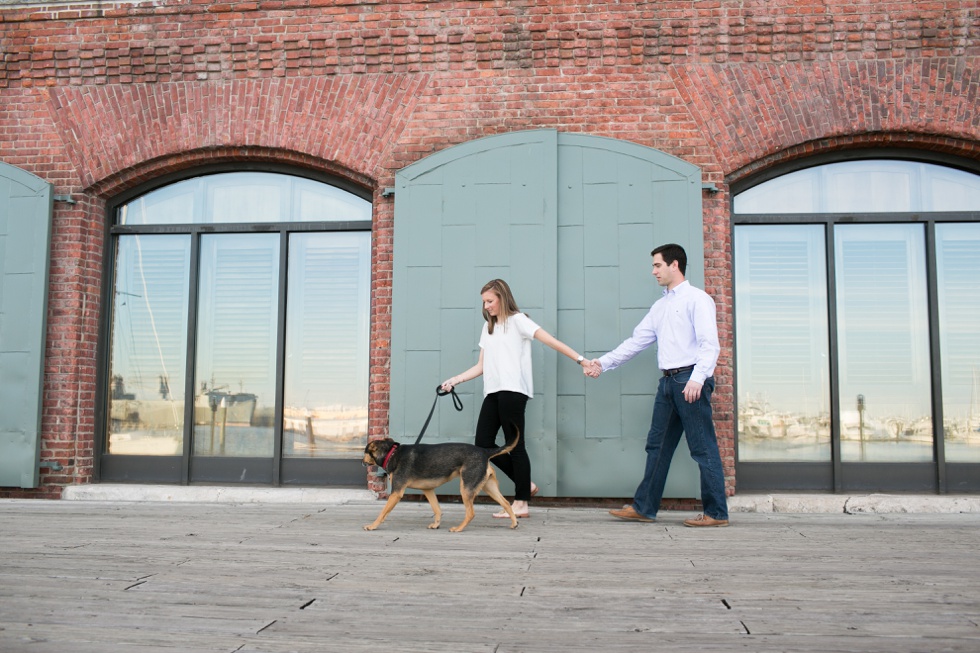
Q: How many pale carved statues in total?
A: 0